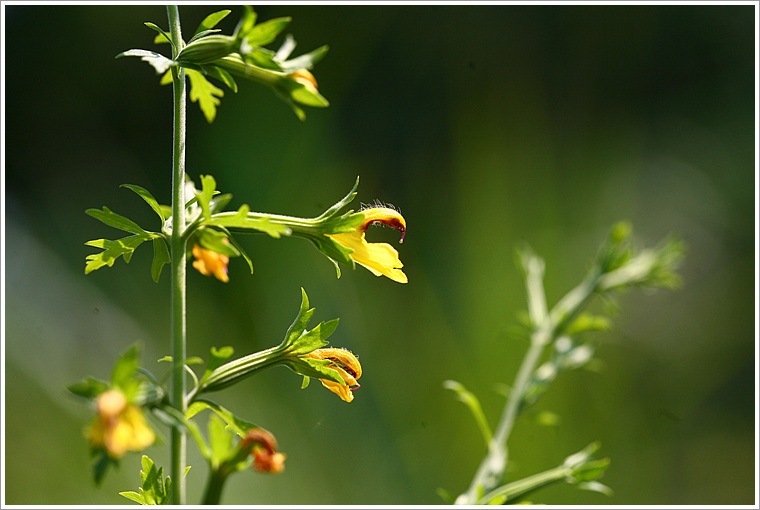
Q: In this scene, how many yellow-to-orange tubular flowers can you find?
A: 6